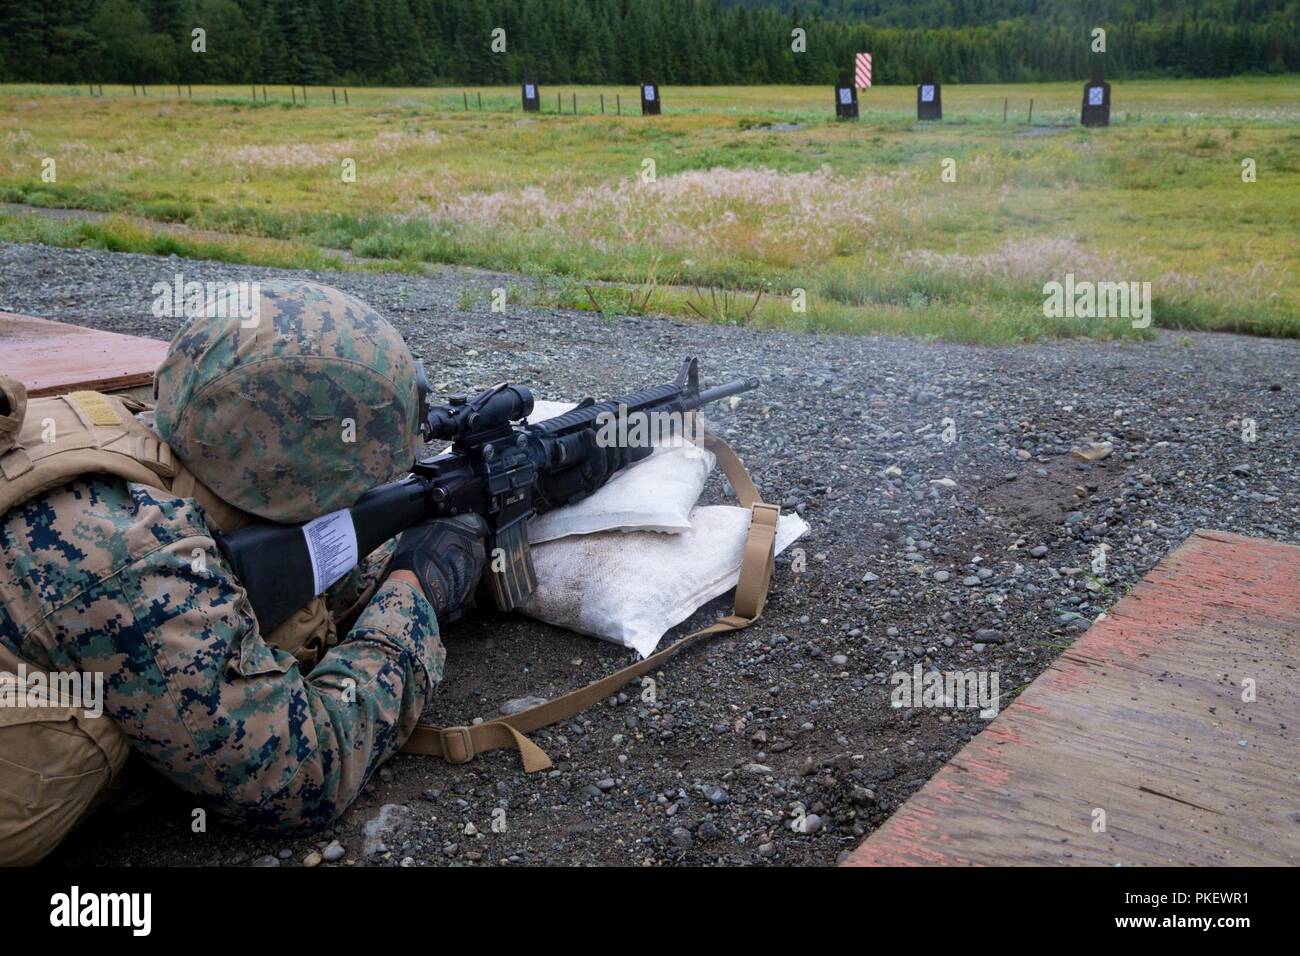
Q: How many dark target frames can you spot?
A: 5